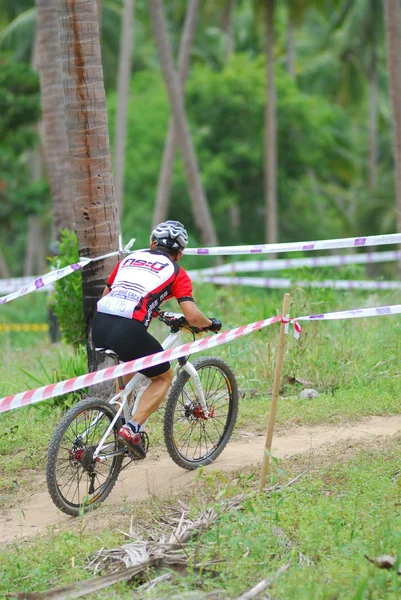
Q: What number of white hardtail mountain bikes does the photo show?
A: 1